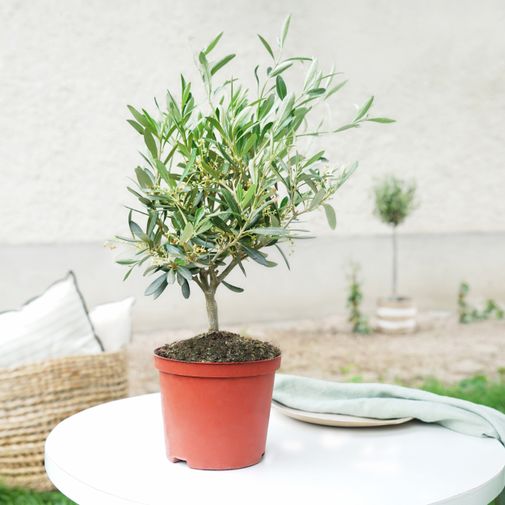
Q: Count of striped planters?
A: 1